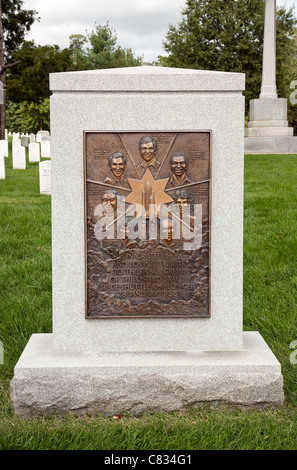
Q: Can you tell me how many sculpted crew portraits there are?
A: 7